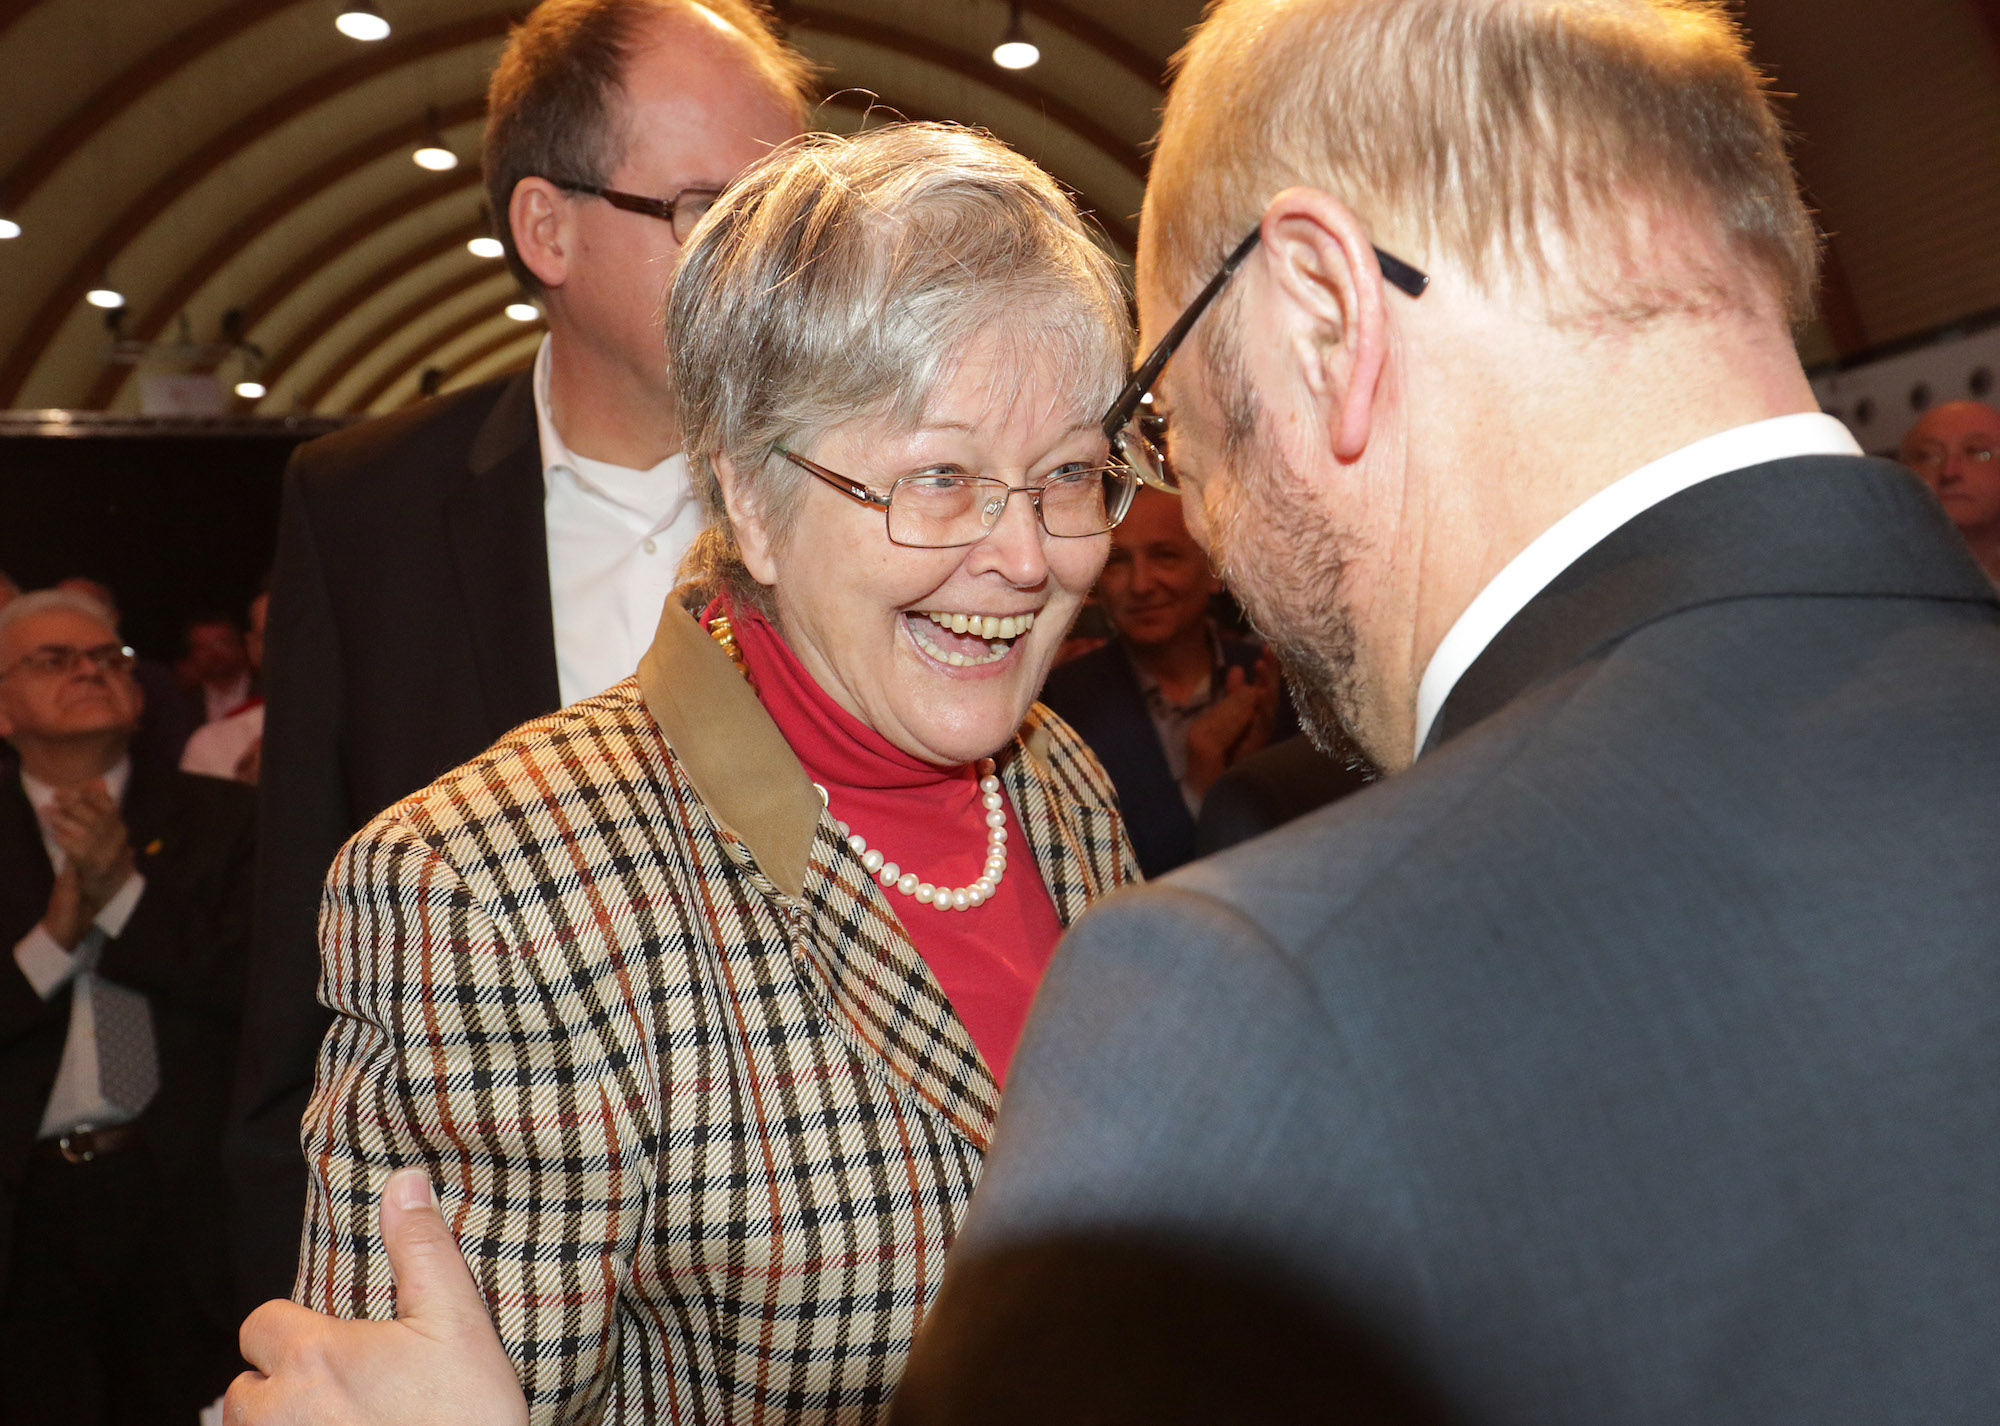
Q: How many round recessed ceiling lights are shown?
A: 8